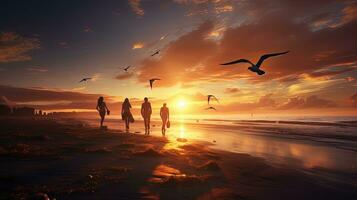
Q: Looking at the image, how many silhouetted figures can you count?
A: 4